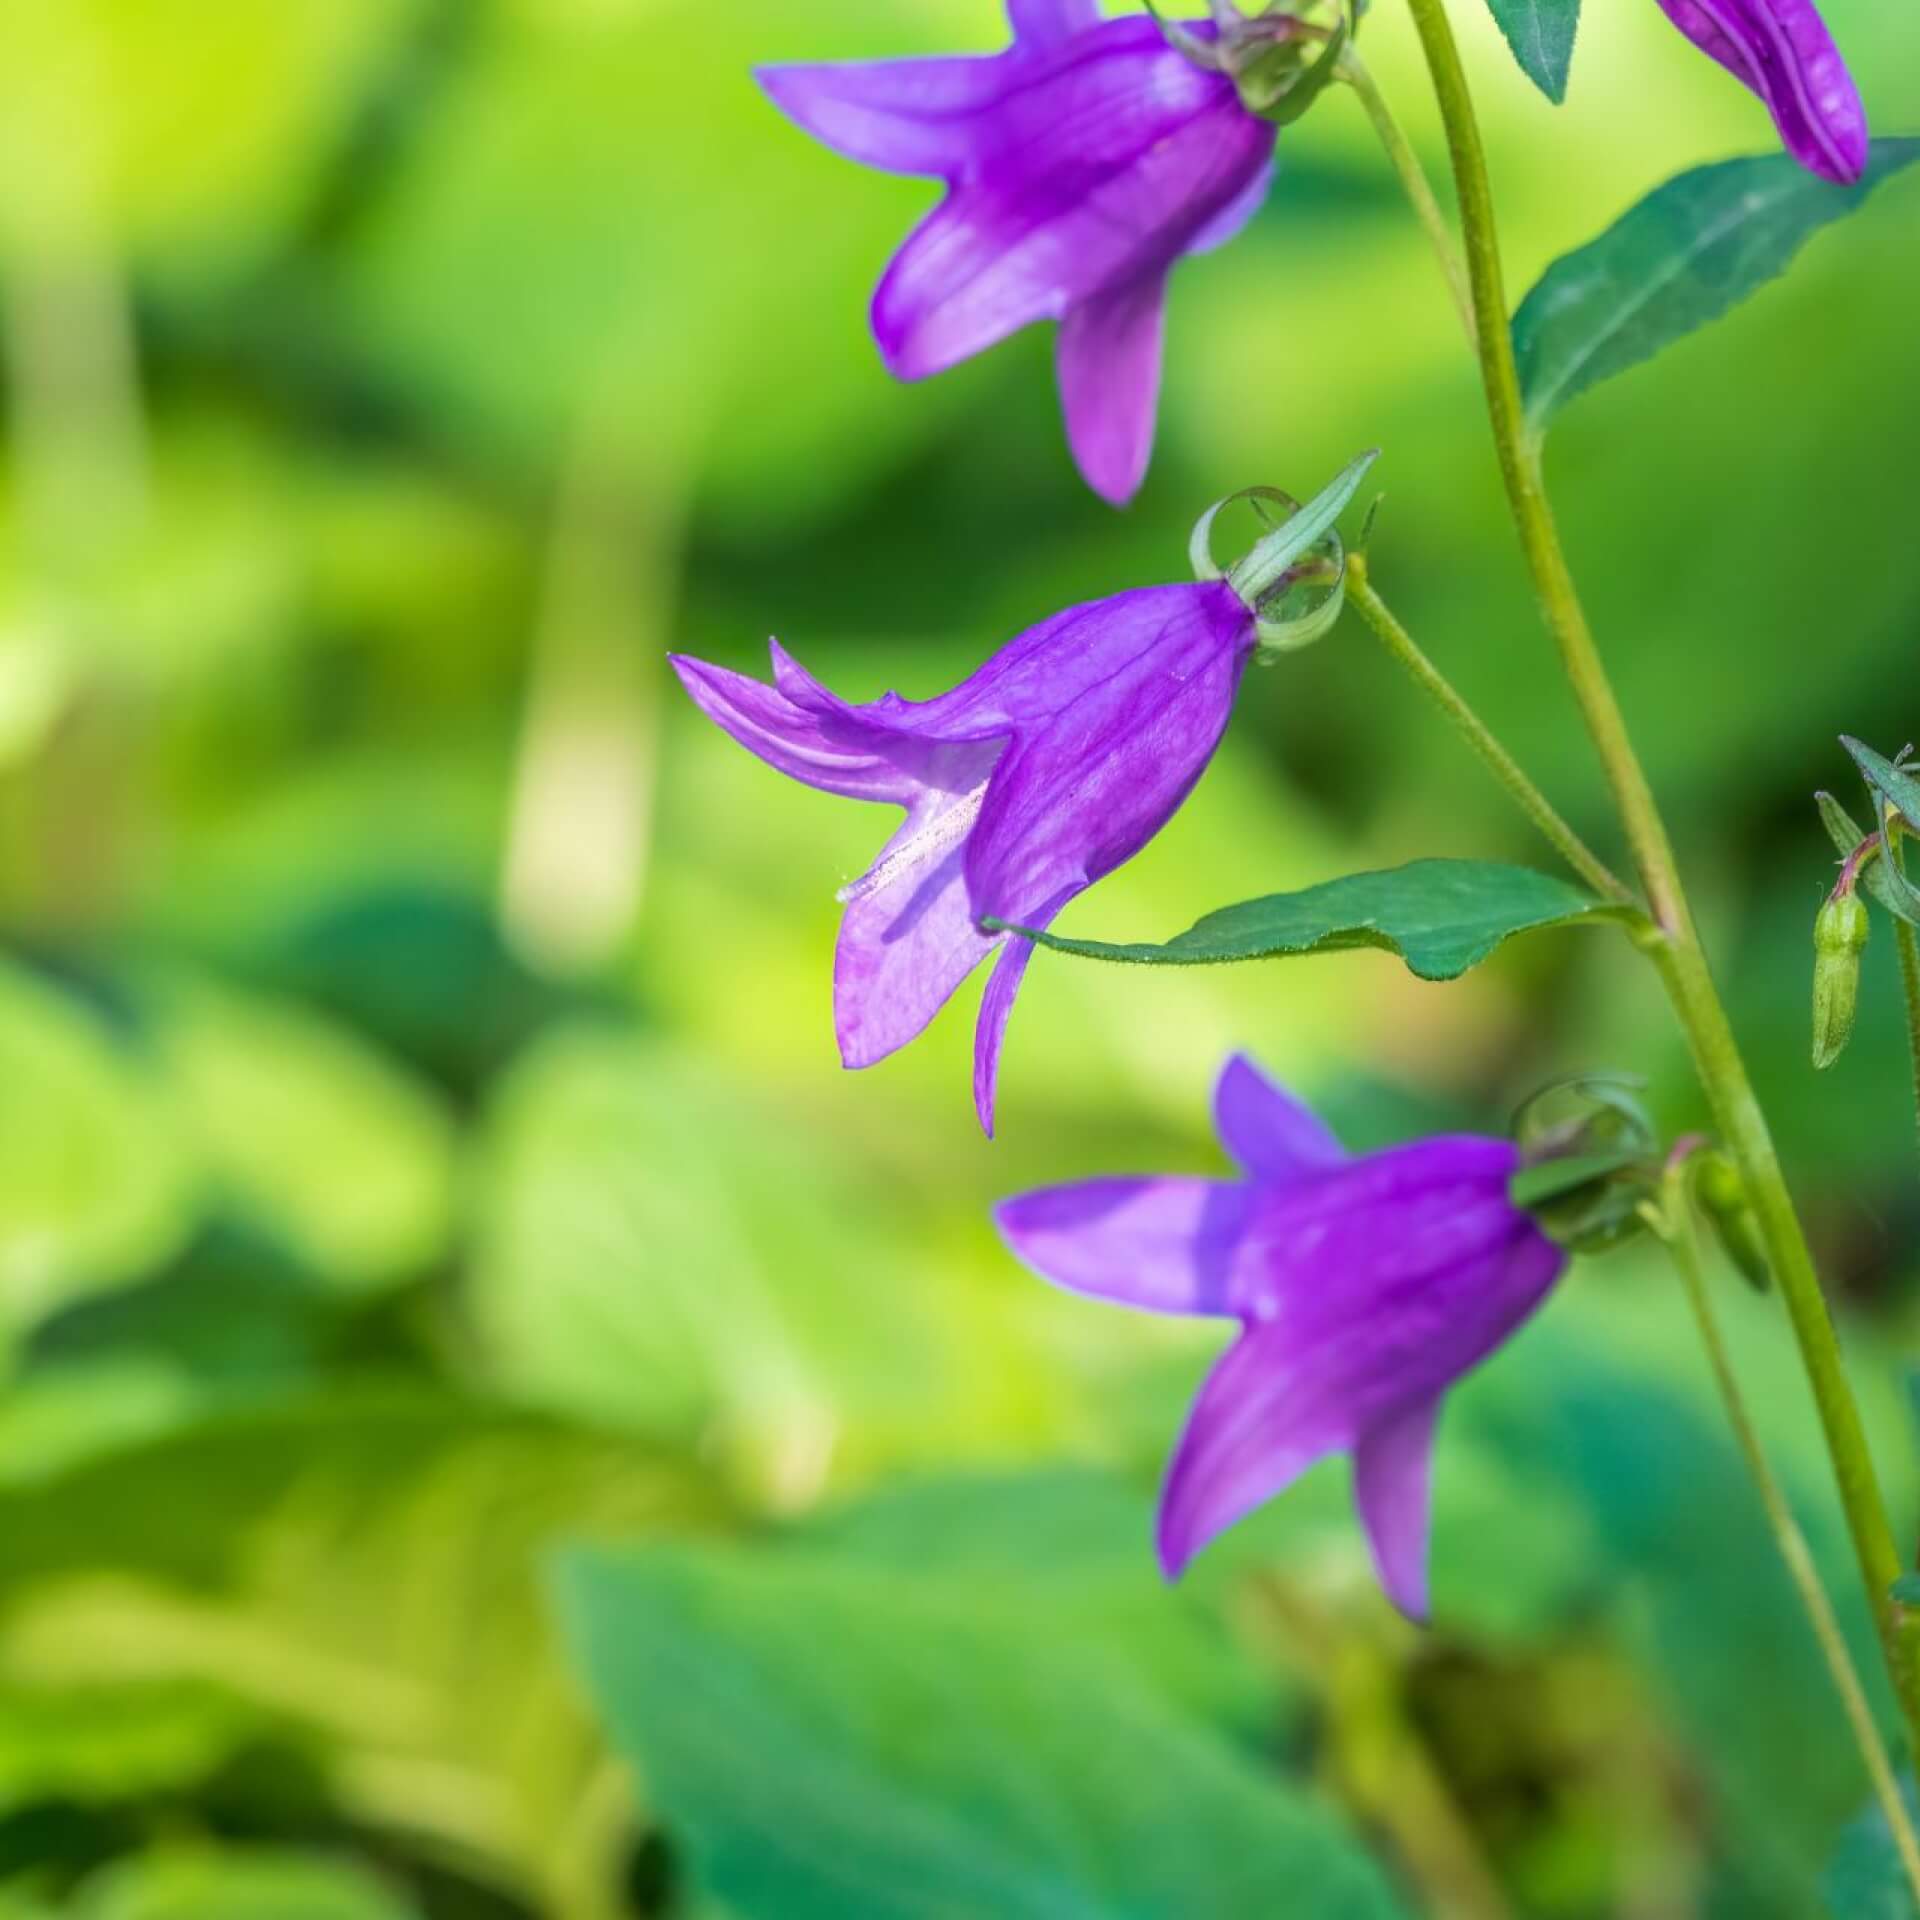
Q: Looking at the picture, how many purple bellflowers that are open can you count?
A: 3